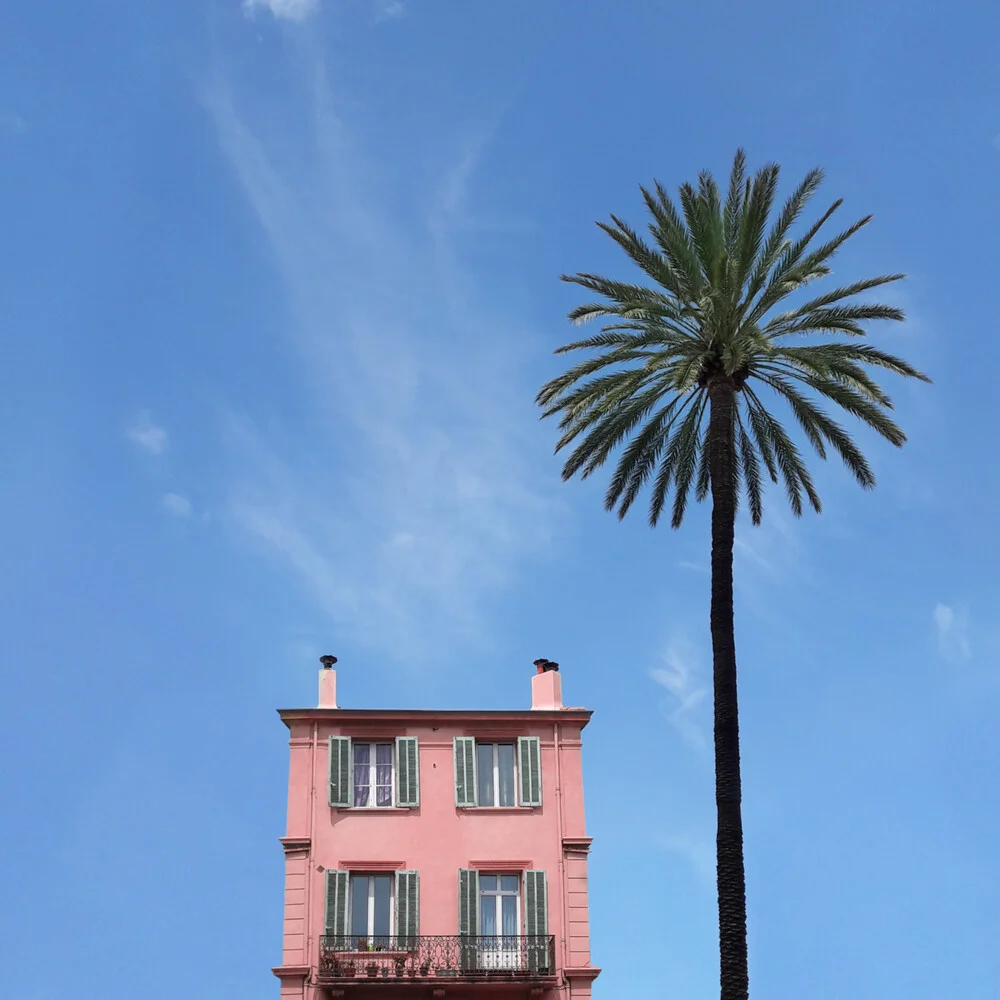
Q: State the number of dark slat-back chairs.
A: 0